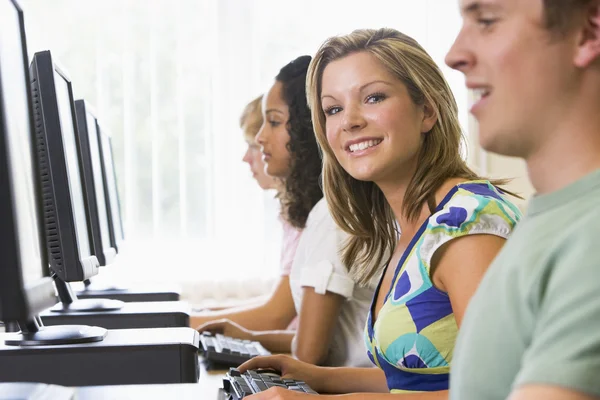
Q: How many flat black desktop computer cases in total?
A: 3